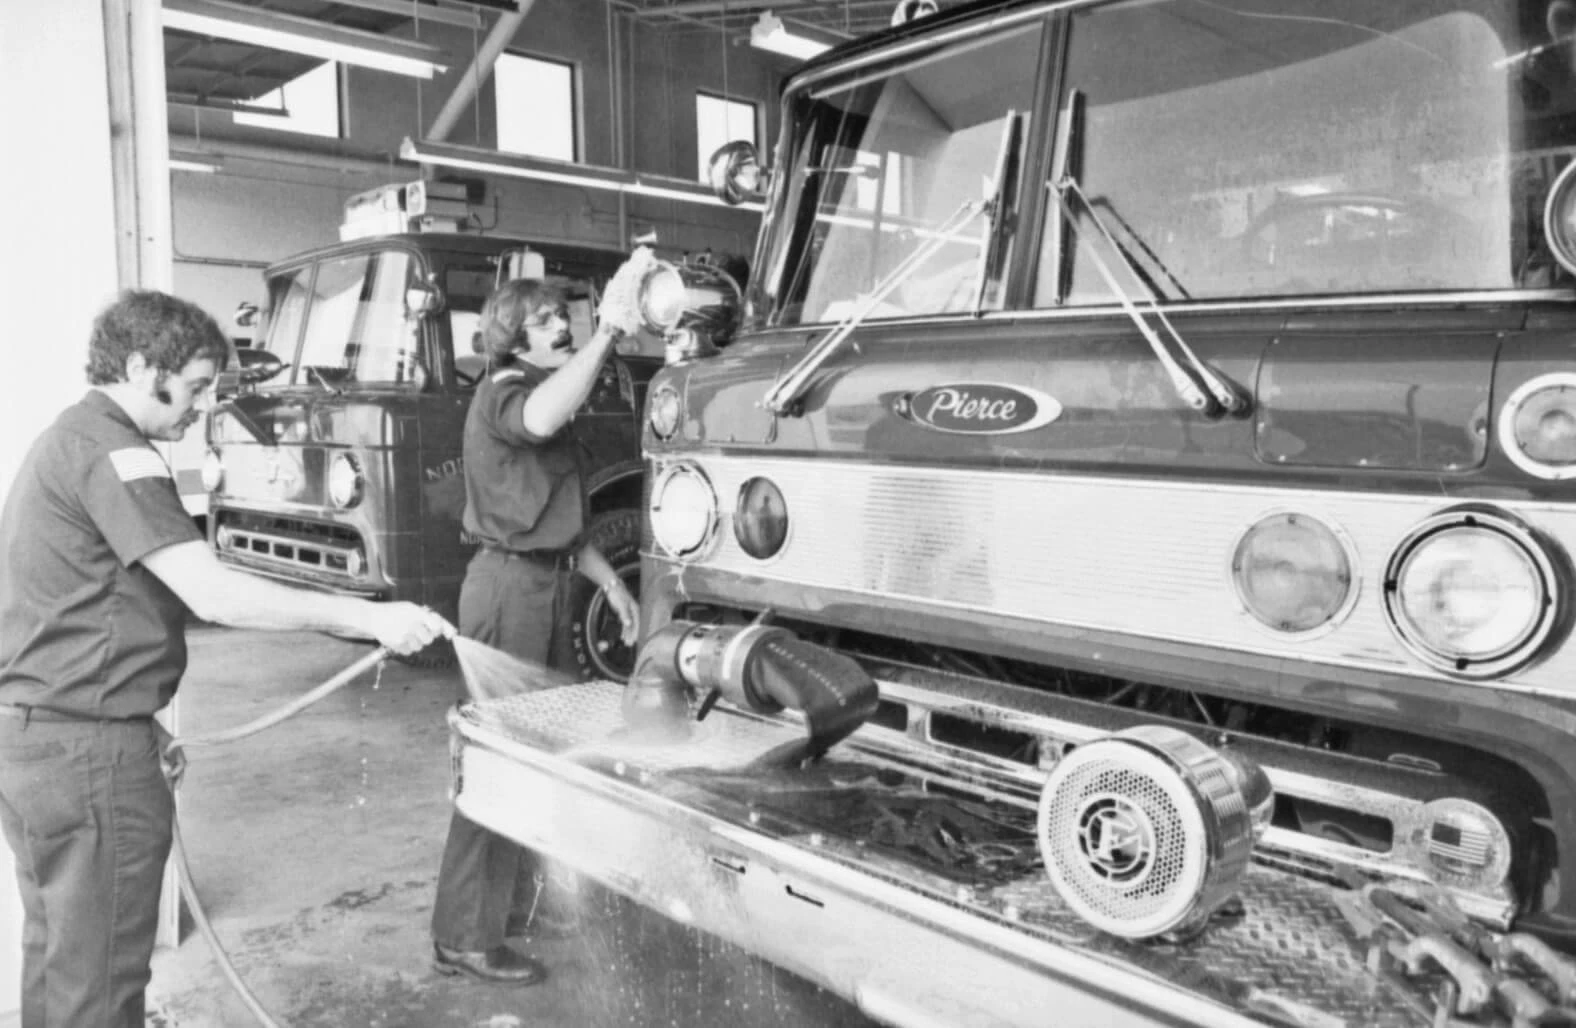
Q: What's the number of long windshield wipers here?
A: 2